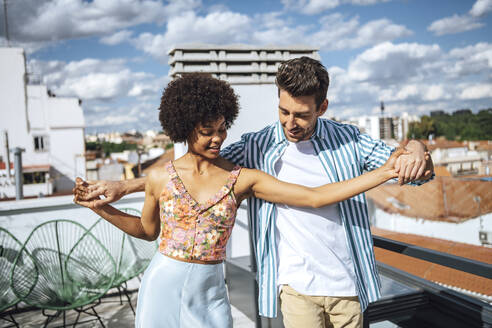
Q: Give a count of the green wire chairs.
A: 3